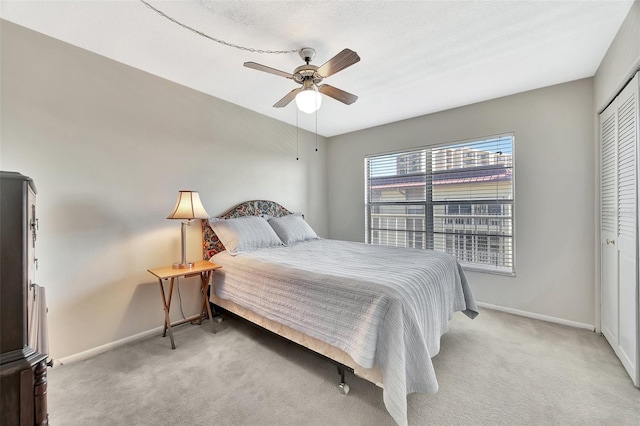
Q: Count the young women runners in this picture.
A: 0